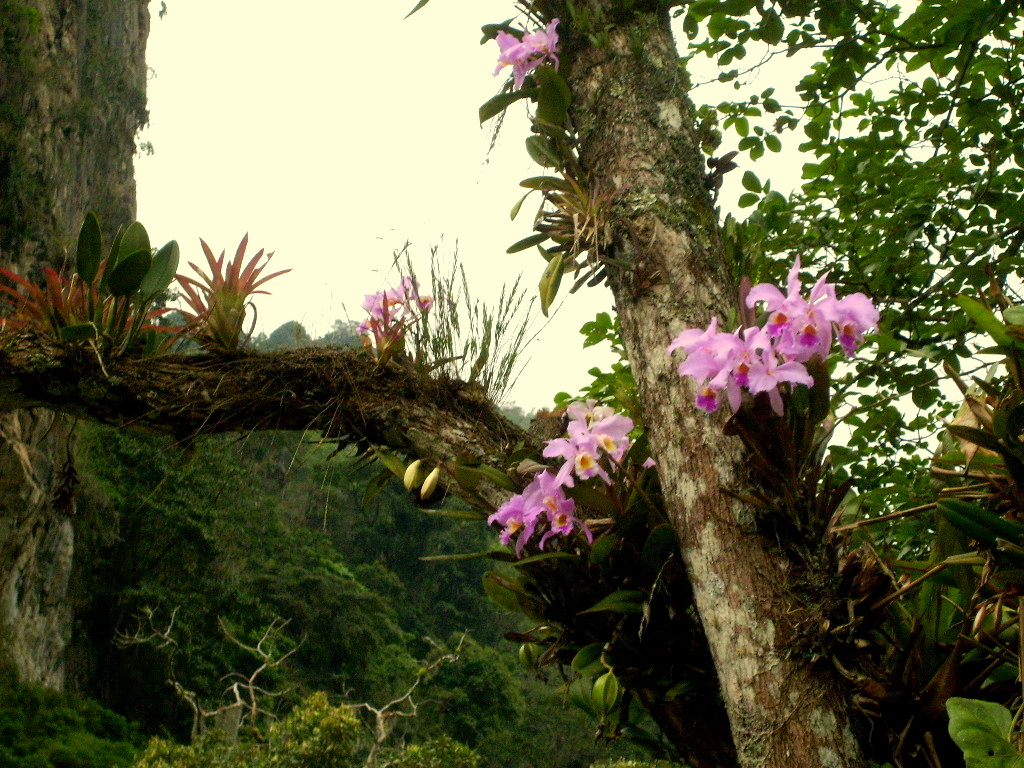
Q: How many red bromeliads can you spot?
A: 2